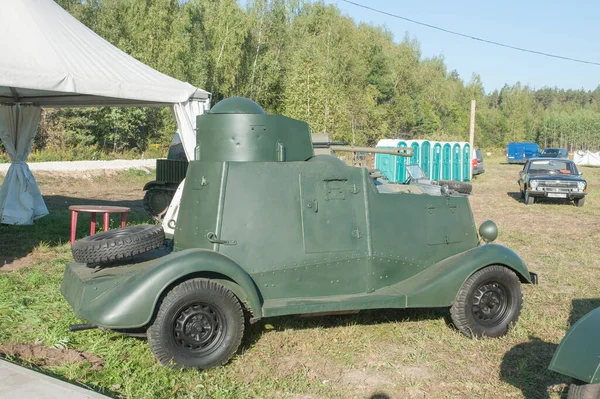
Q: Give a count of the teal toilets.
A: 7